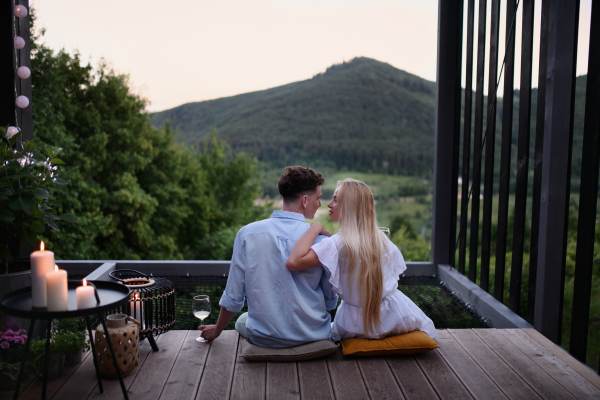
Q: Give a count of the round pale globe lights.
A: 5